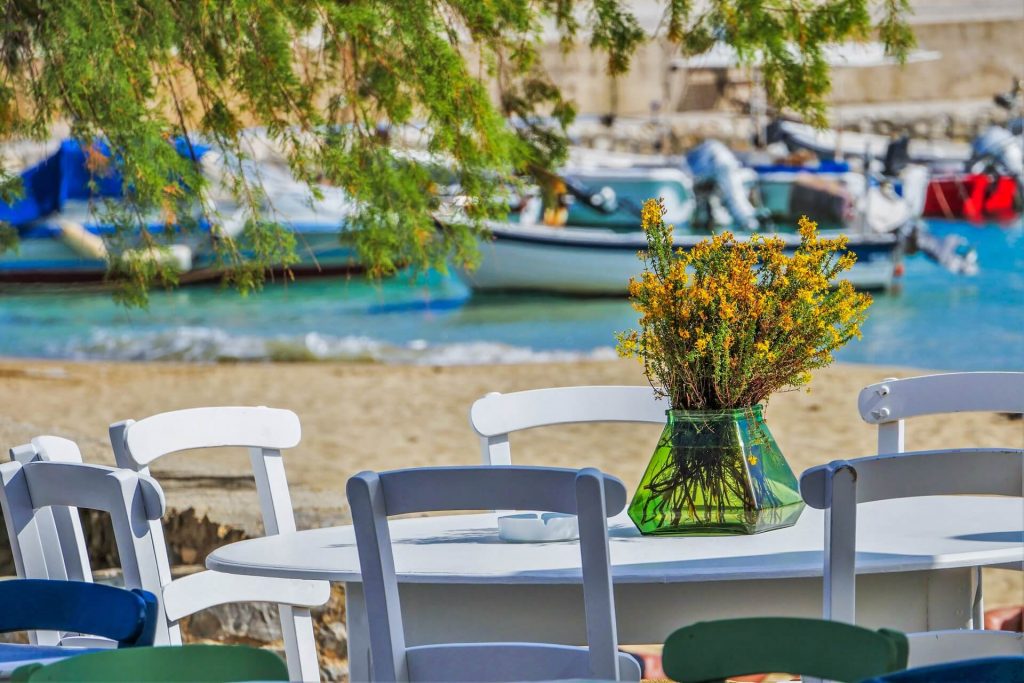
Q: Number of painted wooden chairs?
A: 11